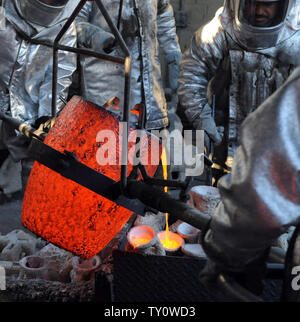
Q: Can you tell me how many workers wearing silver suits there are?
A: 4